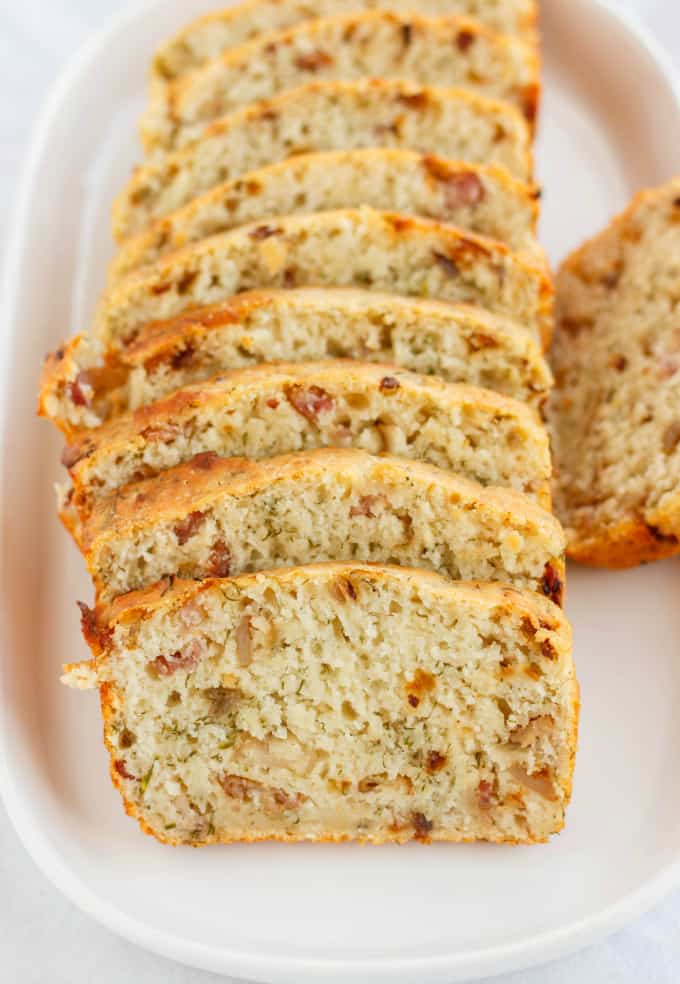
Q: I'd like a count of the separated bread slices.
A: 10